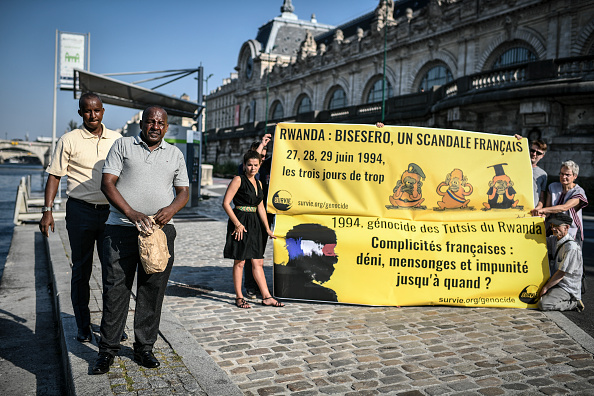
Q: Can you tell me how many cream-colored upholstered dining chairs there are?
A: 0